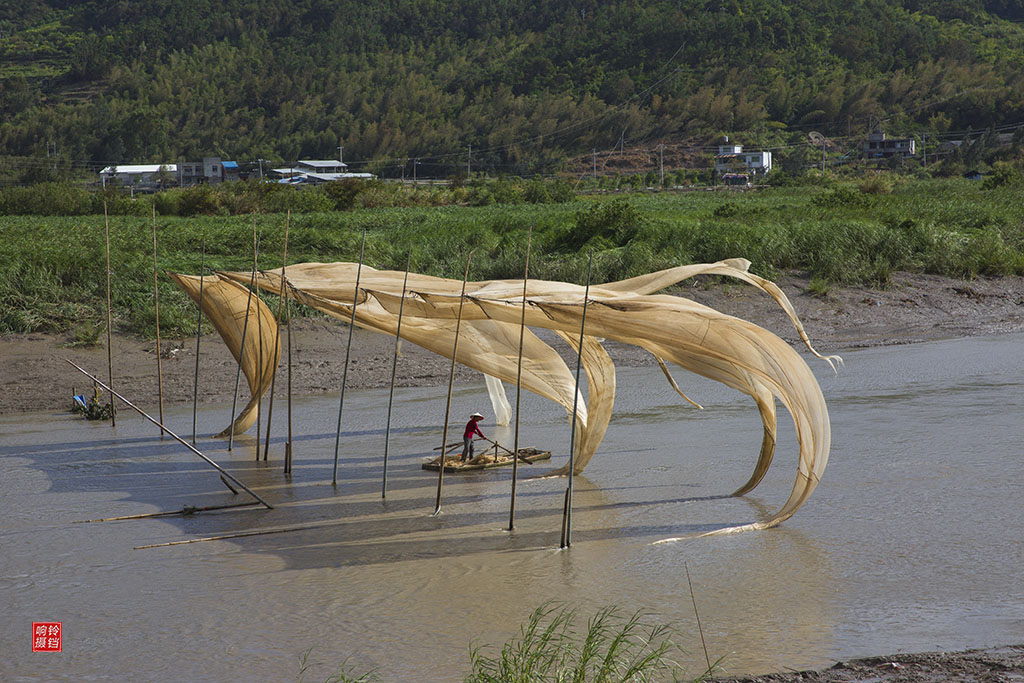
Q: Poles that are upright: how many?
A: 12